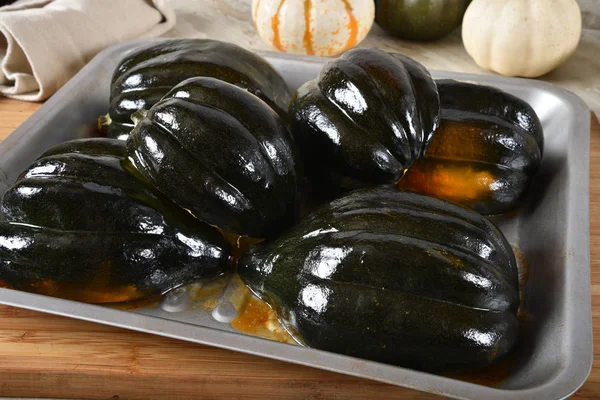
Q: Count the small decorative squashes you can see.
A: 3